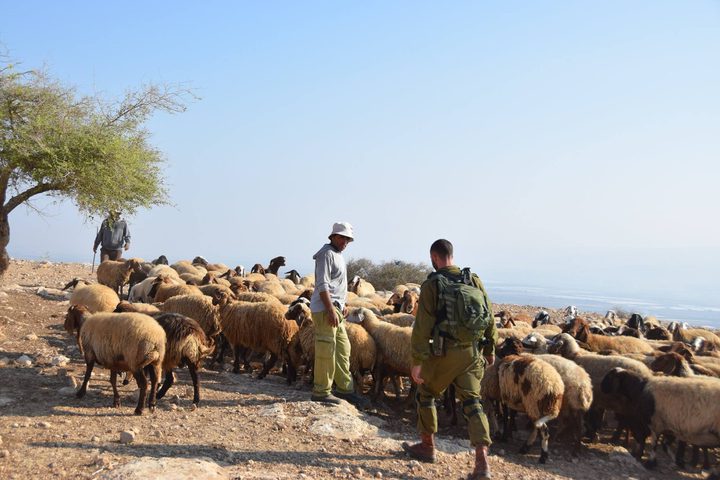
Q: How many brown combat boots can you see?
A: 2